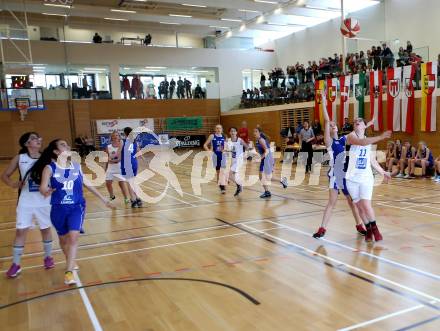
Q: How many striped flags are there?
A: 8